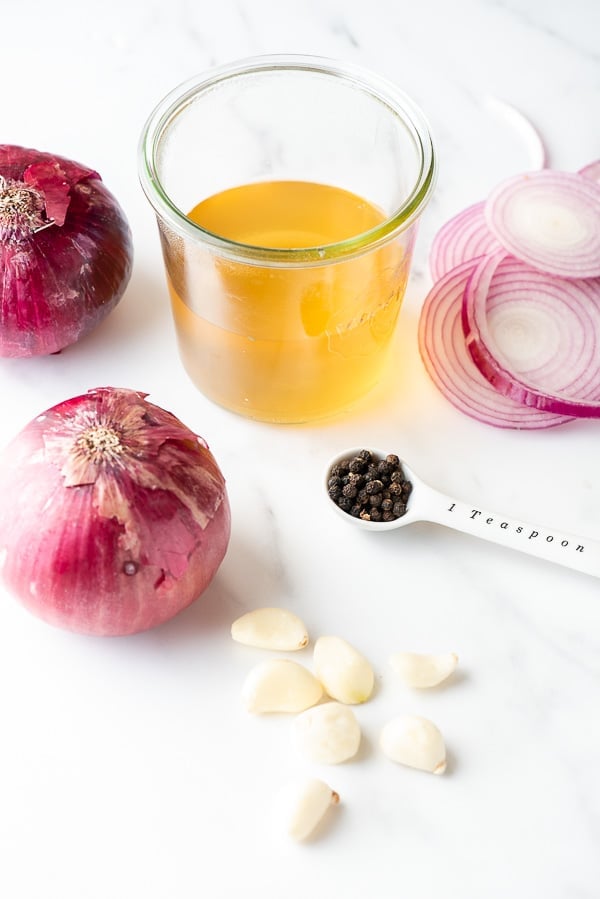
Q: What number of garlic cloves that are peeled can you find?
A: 7